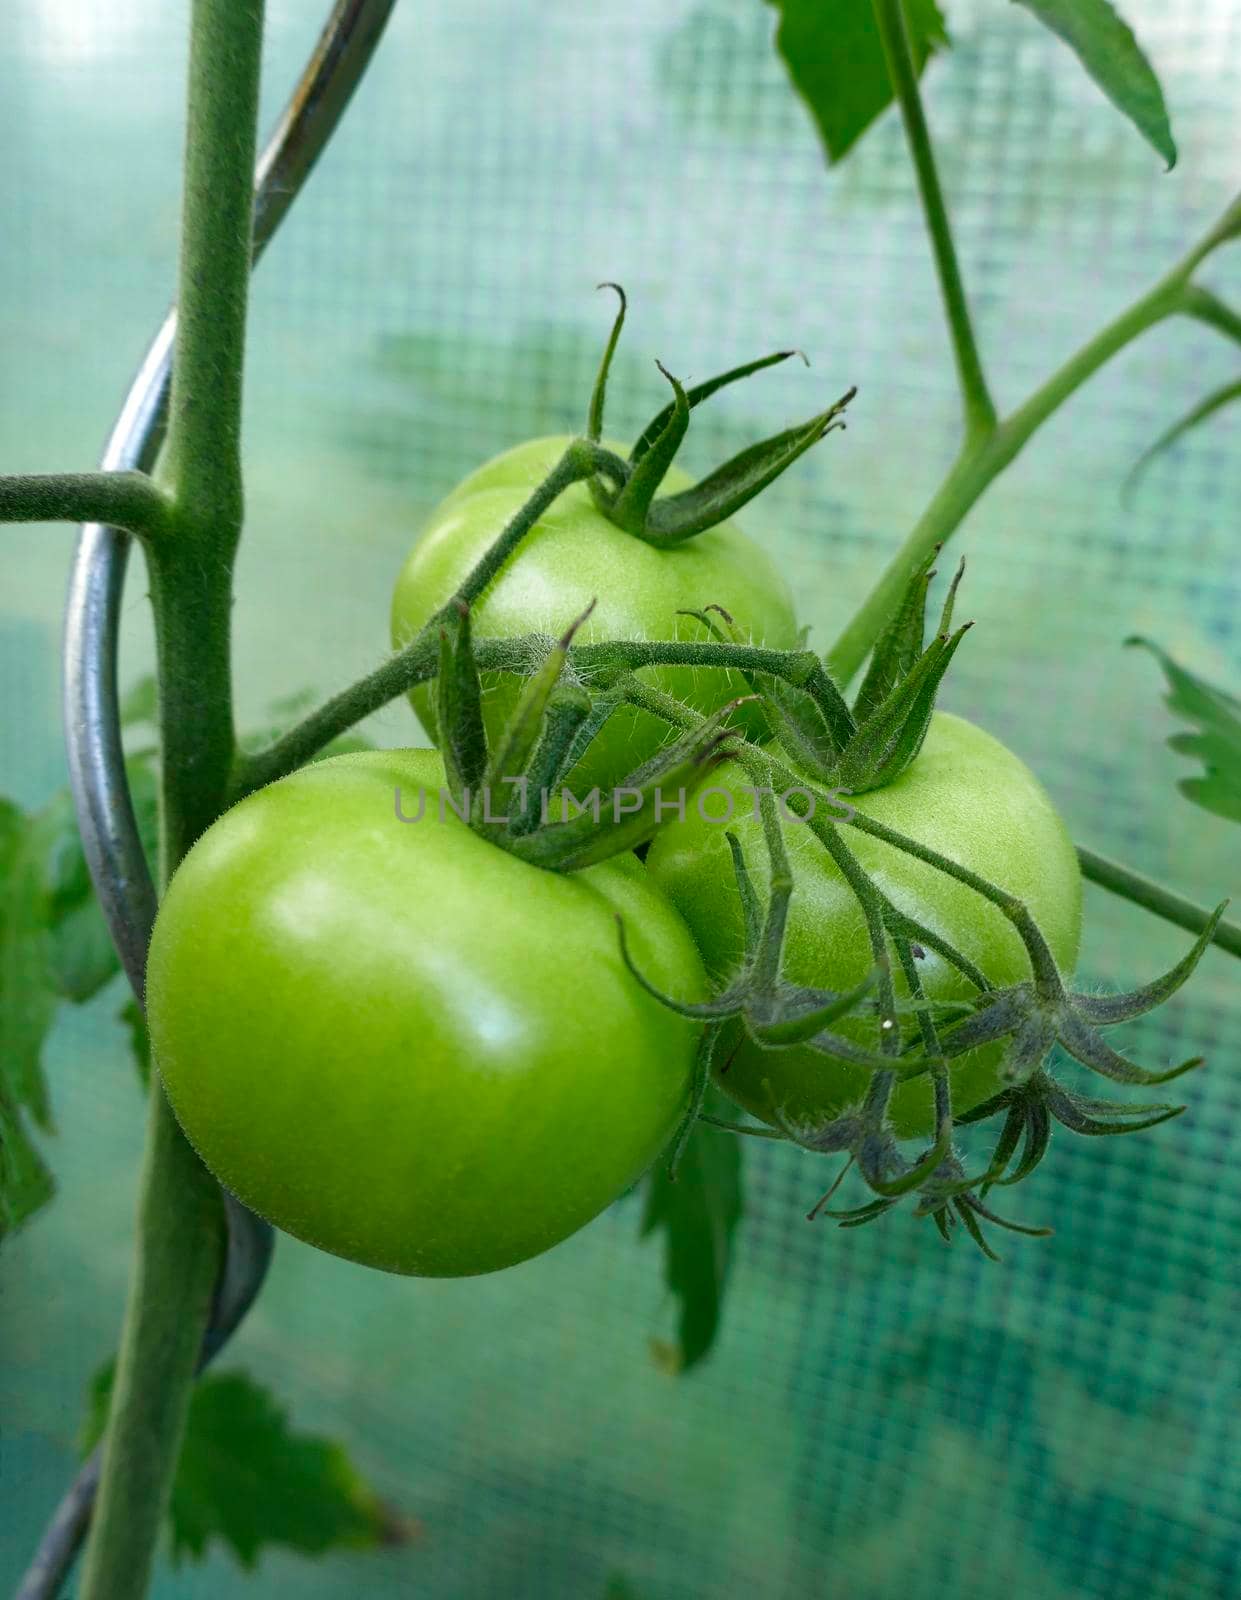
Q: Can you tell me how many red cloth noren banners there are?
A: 0